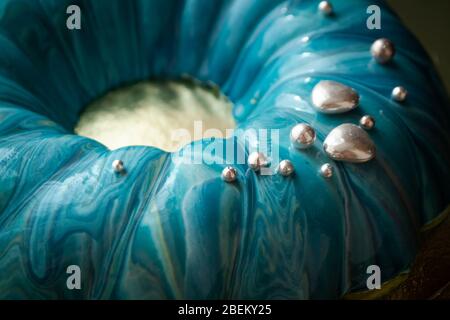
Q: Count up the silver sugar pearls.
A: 12